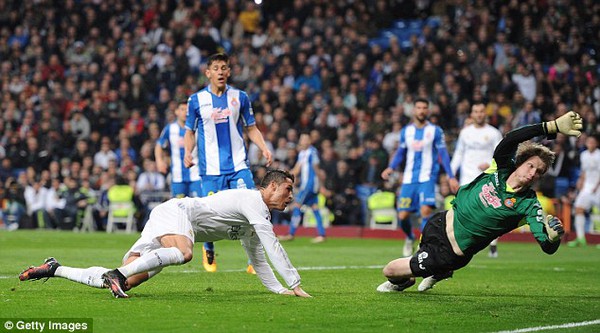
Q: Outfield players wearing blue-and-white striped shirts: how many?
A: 4